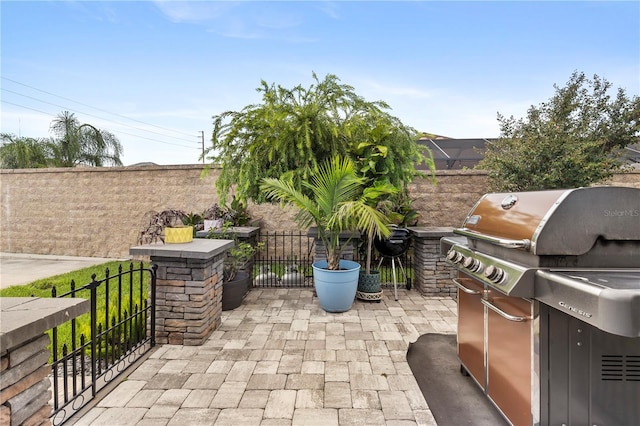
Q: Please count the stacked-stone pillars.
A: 5